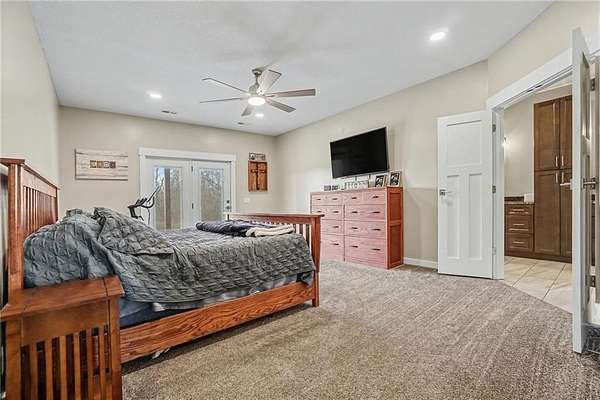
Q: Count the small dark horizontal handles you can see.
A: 14